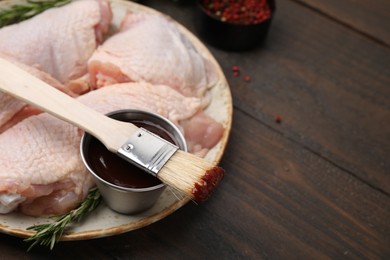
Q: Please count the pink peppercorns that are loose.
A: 4